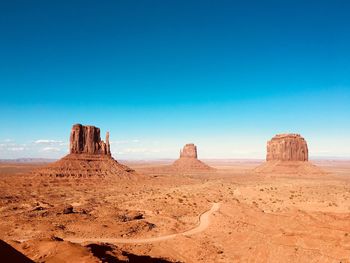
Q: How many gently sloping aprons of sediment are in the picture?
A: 3